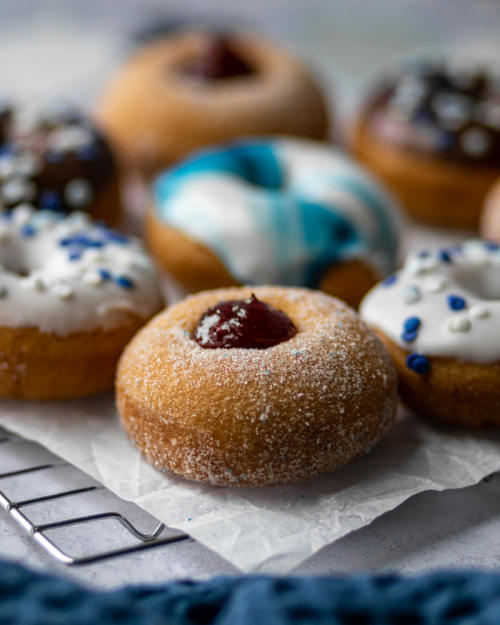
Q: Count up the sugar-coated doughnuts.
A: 2